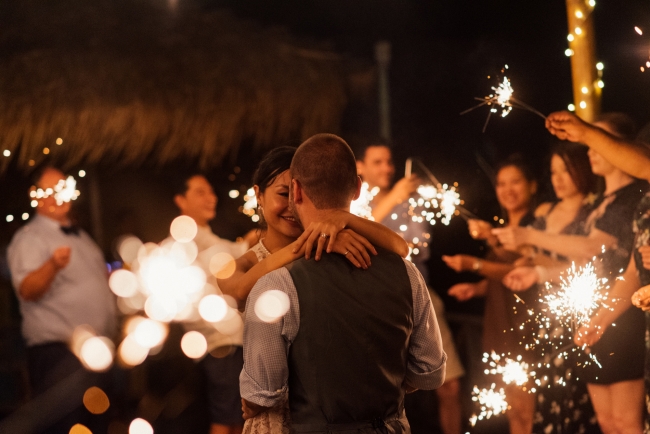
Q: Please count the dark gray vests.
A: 1